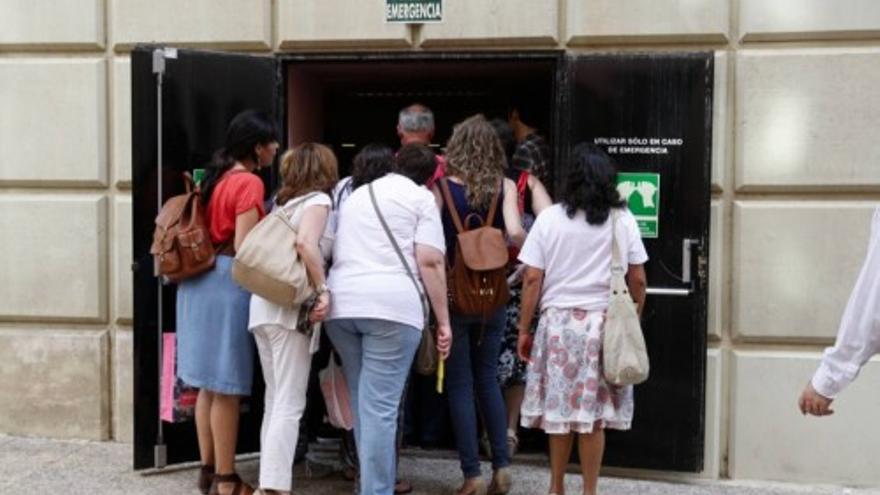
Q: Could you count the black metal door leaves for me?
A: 2